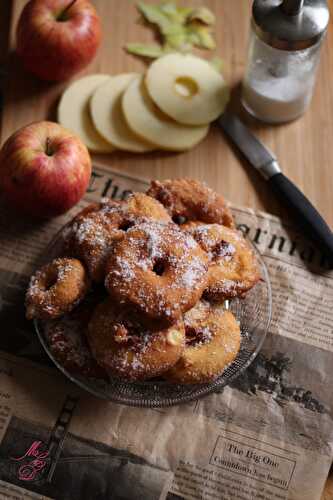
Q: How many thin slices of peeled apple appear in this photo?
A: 4